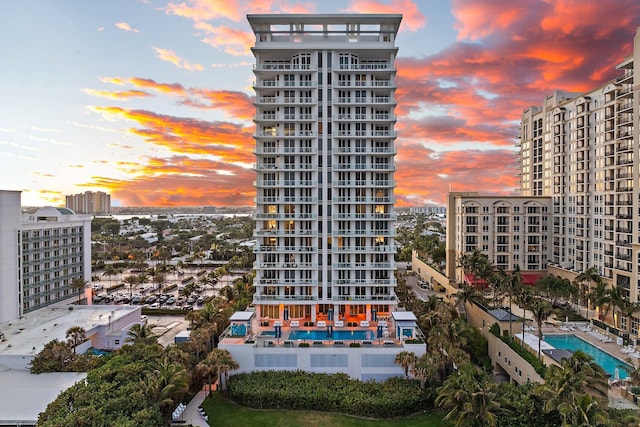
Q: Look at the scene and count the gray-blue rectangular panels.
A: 4